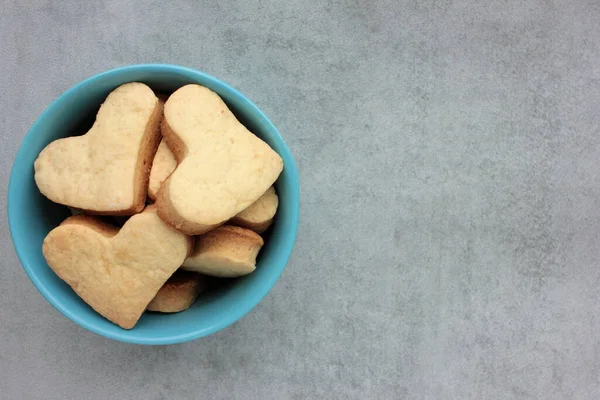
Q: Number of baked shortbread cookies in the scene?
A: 7